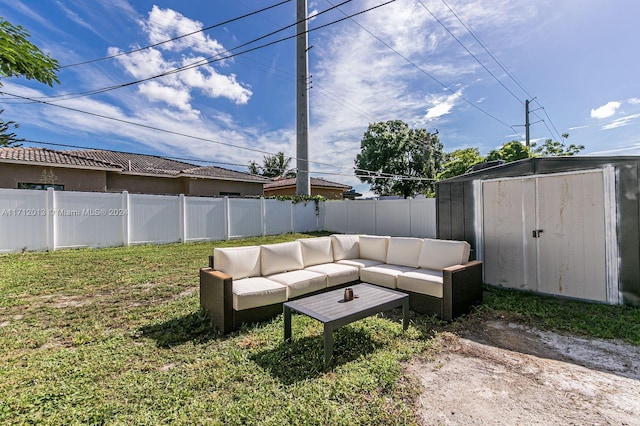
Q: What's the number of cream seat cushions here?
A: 6